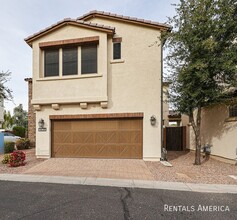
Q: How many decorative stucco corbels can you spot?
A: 4